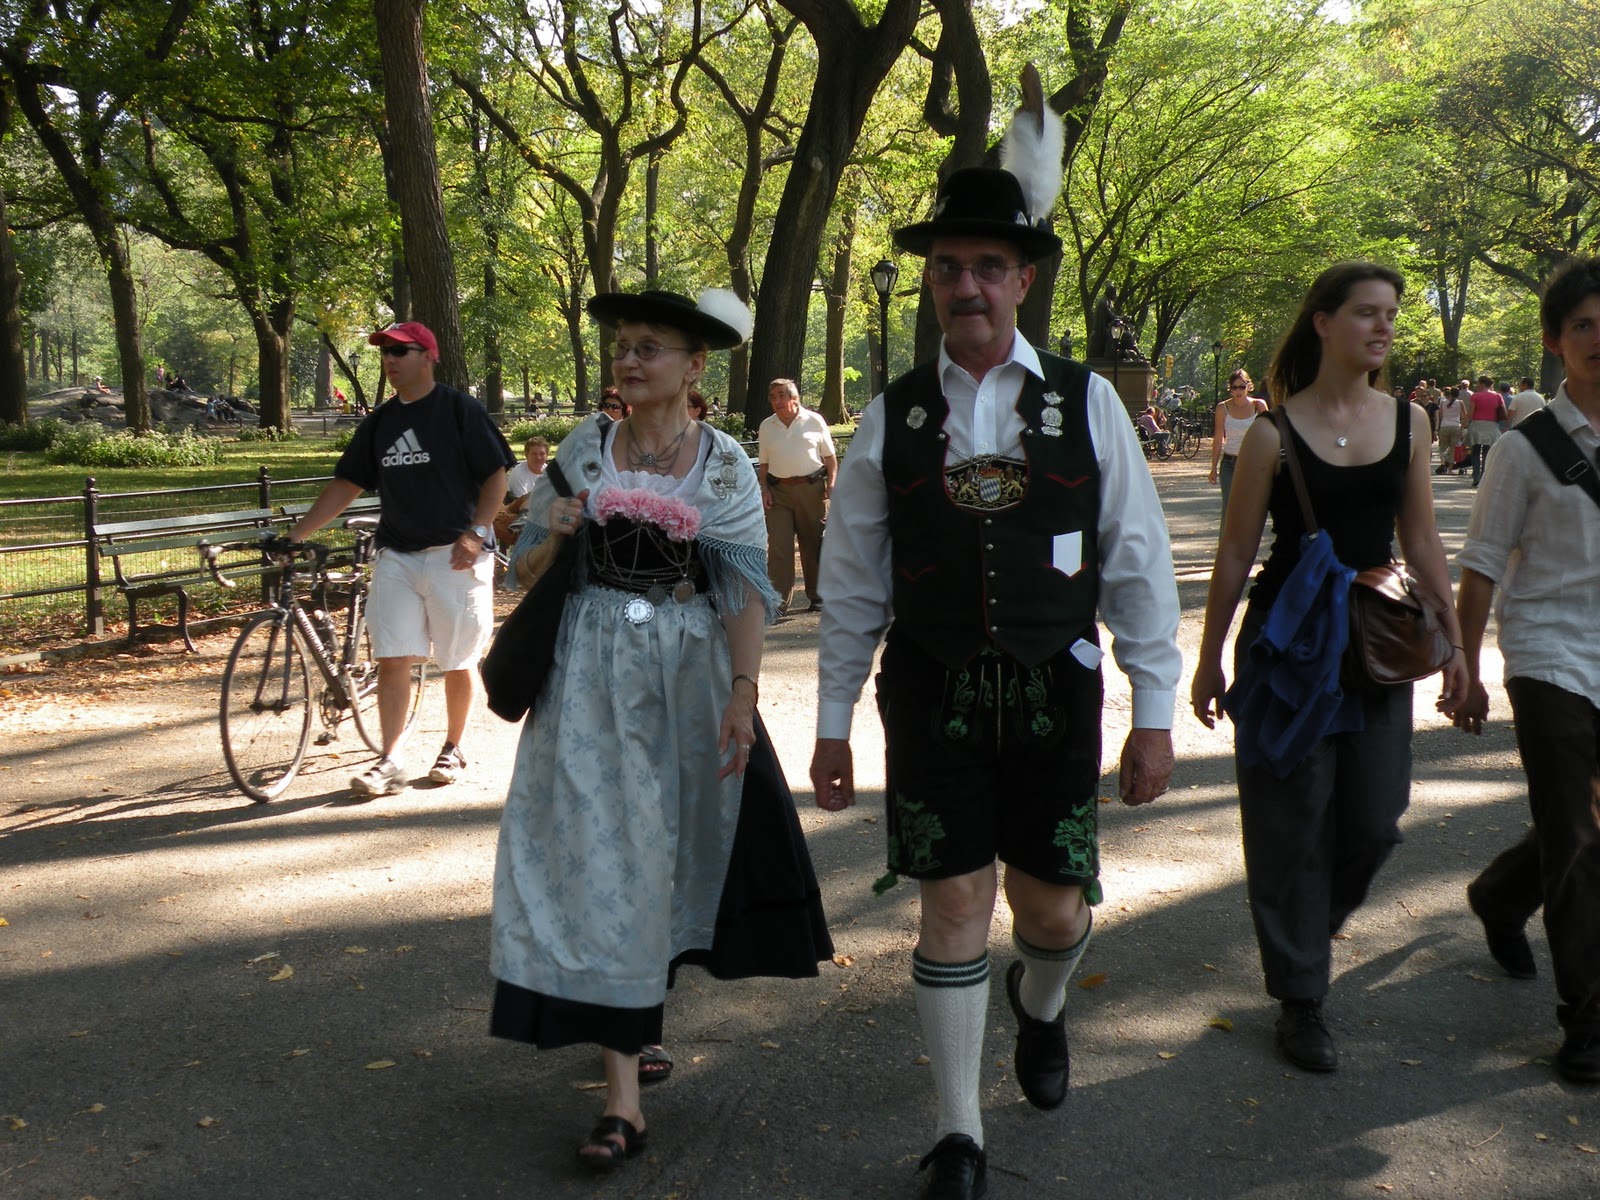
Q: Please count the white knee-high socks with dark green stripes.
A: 2